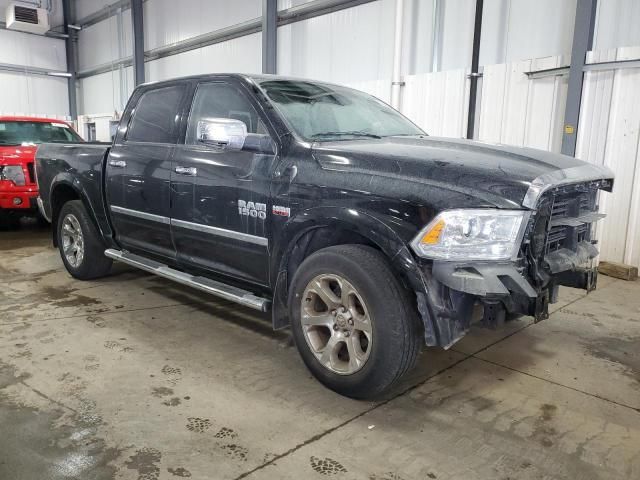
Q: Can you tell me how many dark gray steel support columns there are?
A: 4